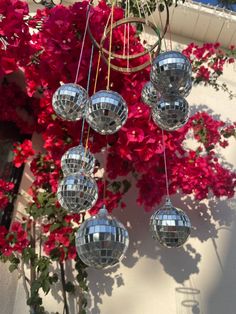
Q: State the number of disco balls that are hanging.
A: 9